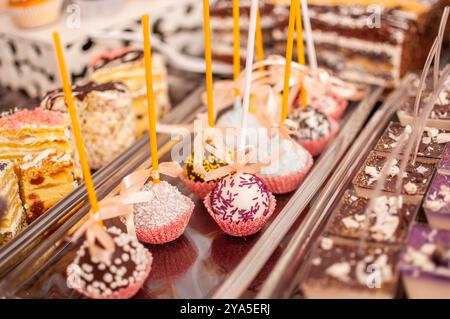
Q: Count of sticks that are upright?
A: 9